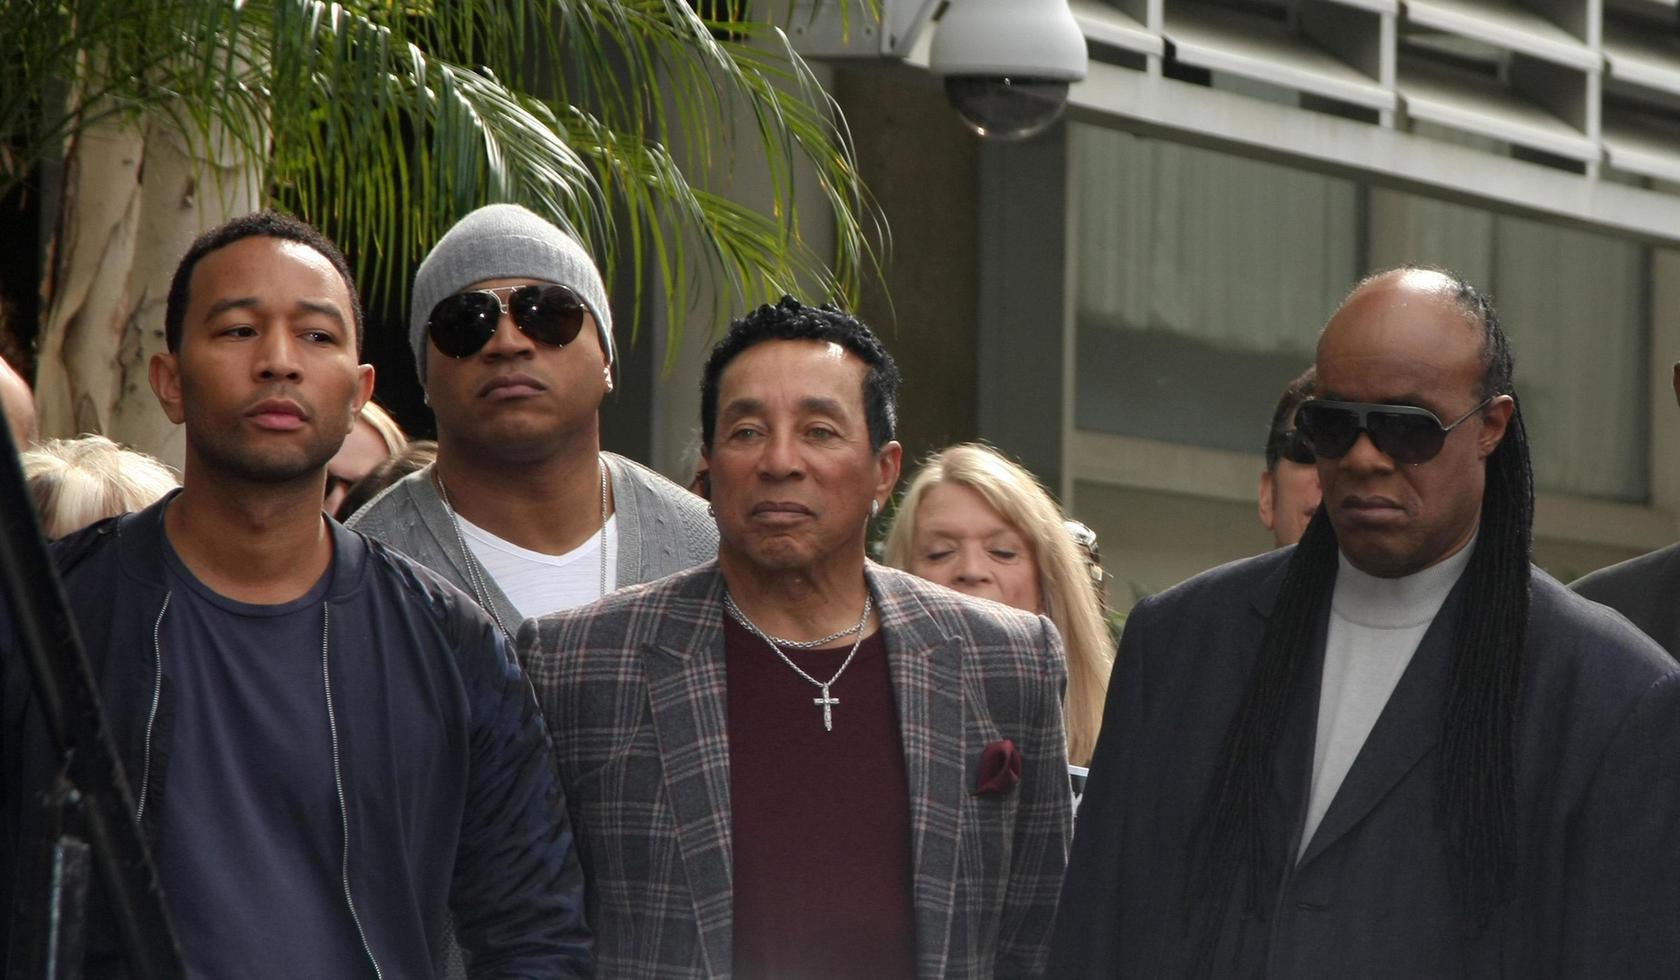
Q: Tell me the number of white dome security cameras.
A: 1